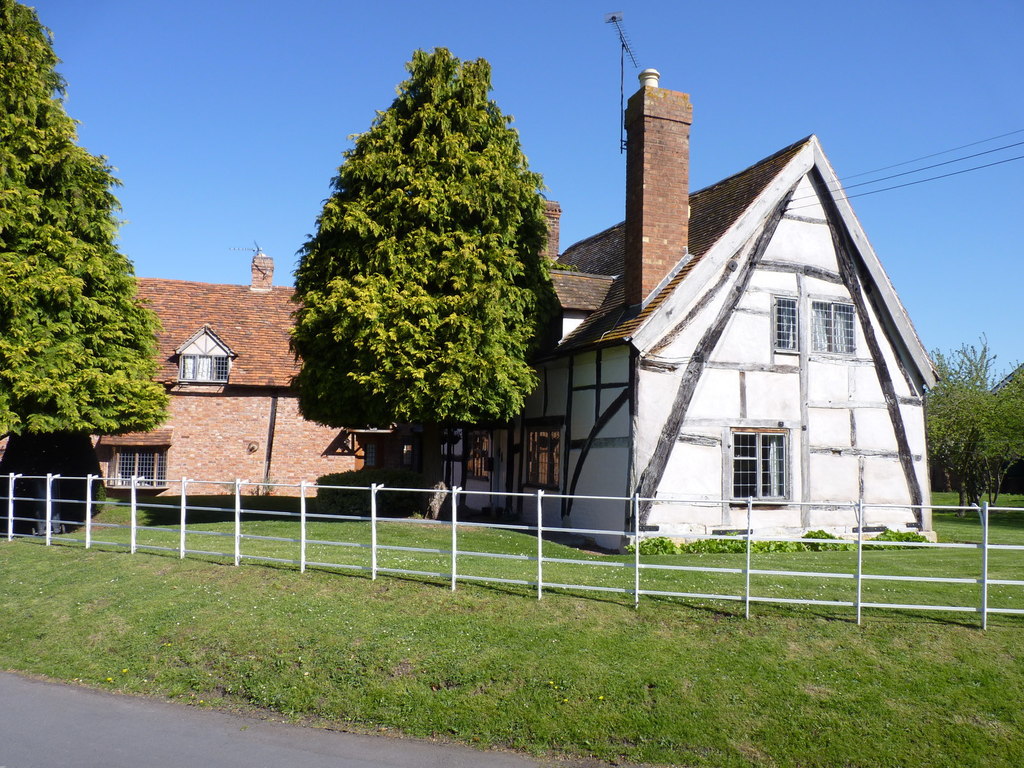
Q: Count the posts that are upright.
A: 14